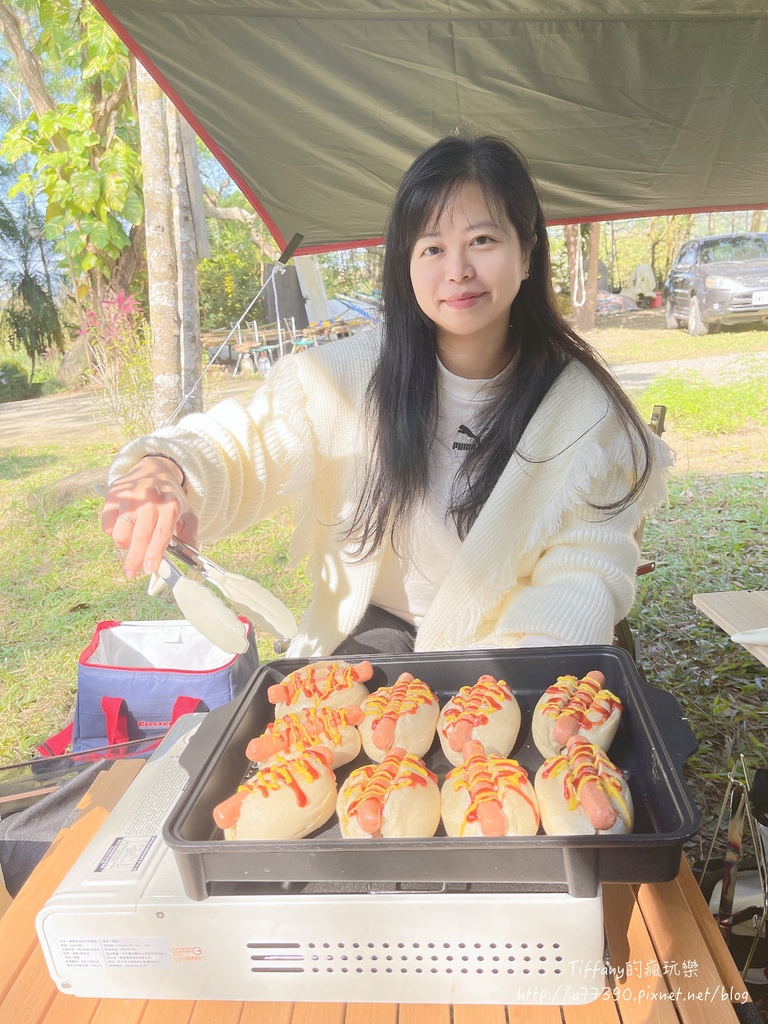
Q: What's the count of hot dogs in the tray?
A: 9